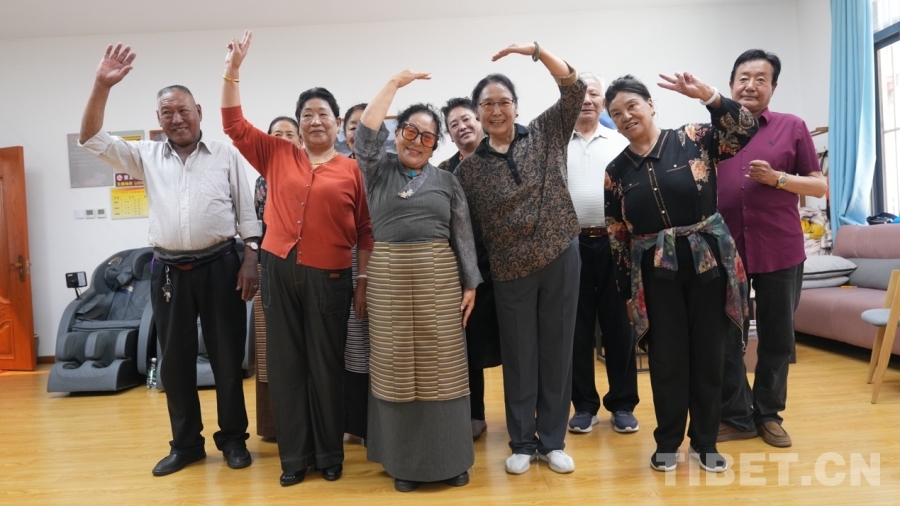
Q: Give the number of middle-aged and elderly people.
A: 10